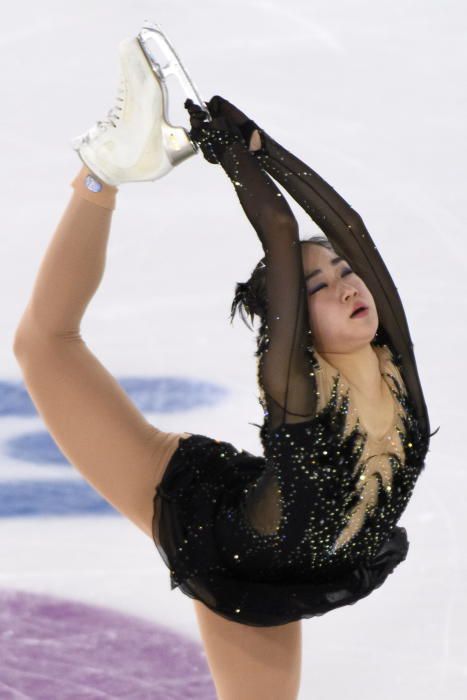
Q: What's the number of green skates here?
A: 0